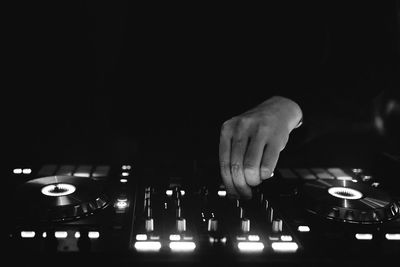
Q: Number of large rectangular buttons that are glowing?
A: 4